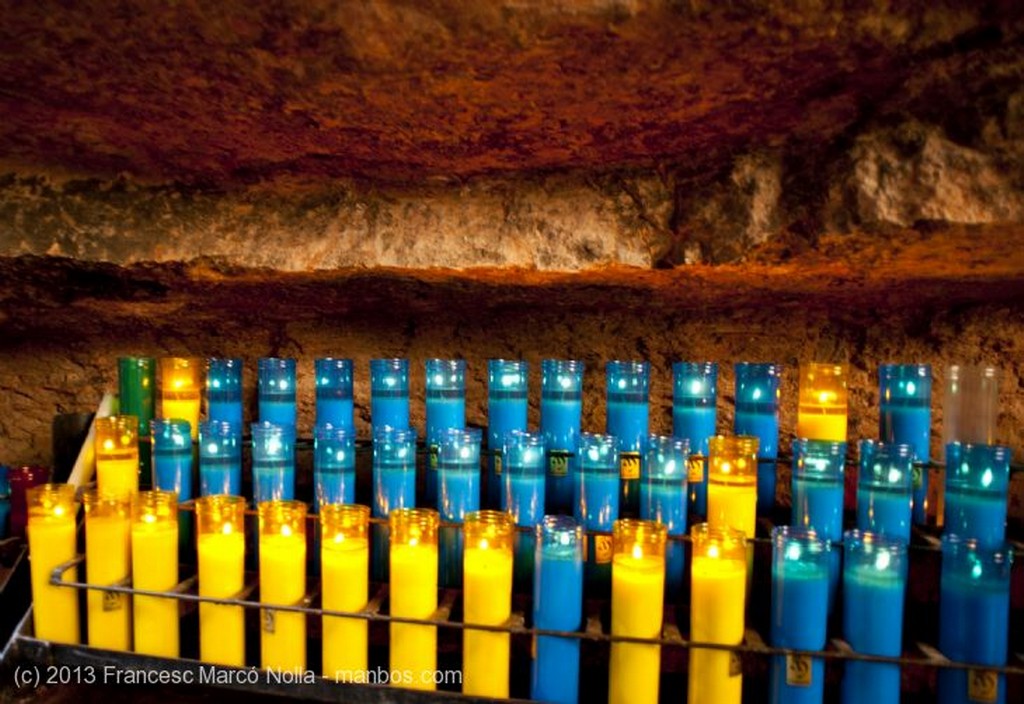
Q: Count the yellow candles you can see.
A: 14